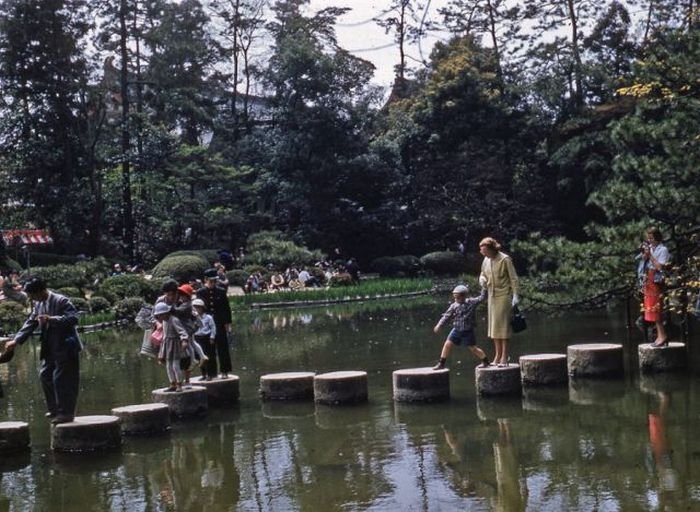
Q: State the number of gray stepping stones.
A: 12